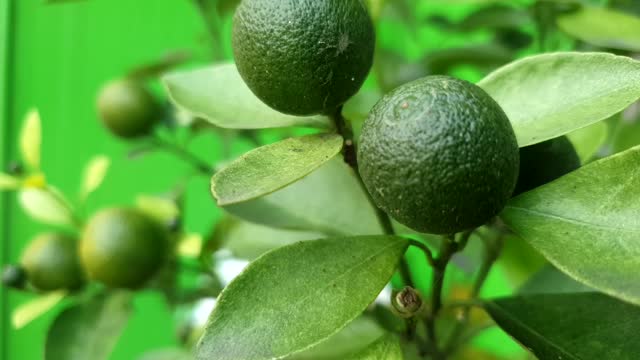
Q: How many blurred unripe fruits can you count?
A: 3